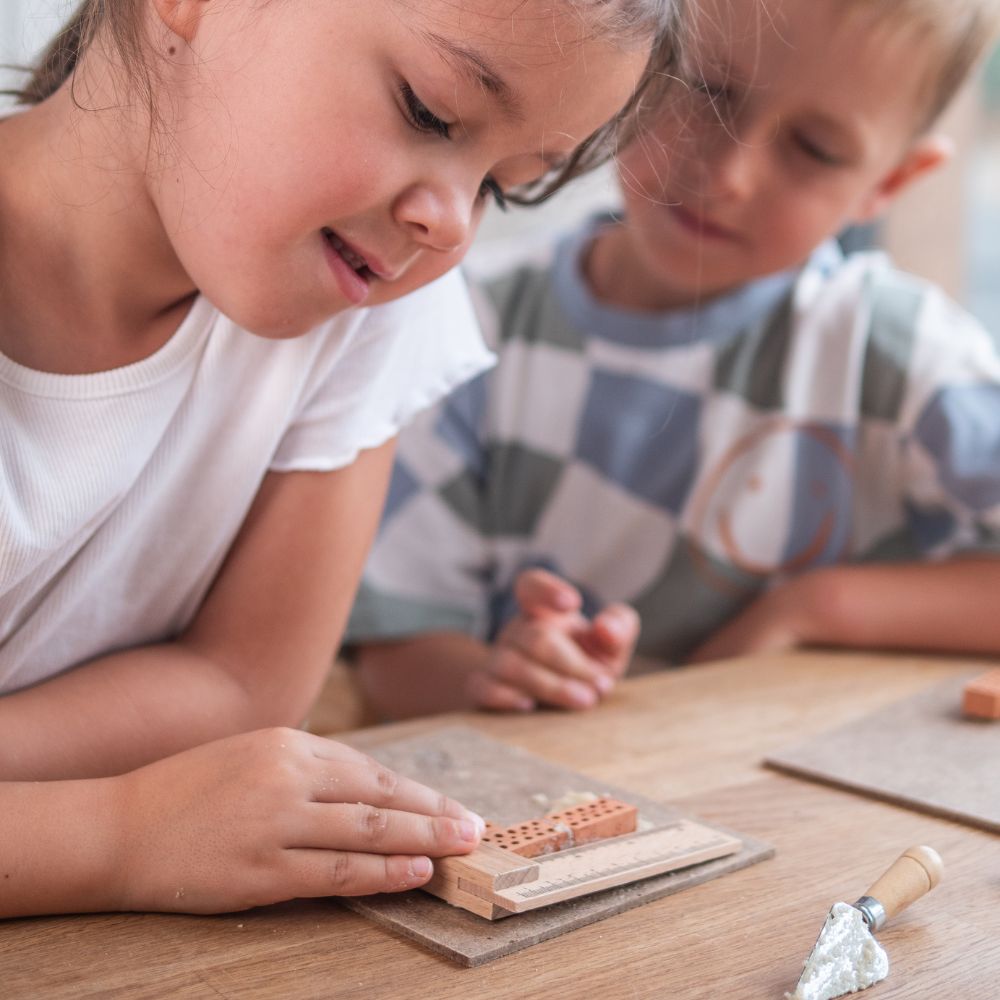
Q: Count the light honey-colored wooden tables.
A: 1